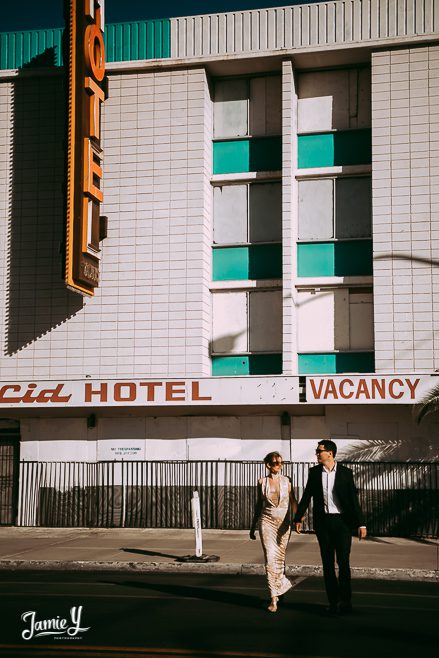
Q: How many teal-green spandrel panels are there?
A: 6